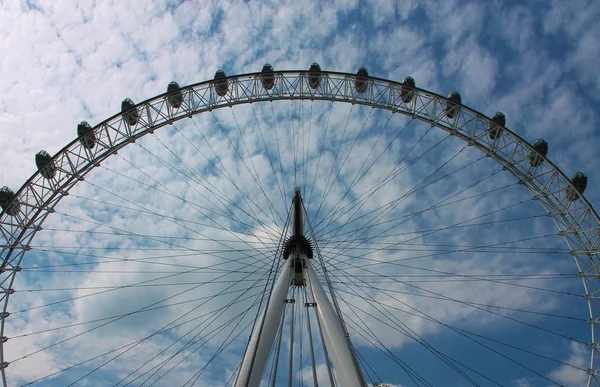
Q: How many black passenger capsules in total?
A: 14